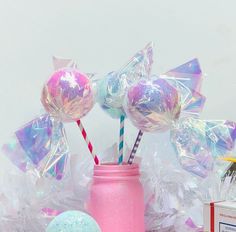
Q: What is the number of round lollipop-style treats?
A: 3